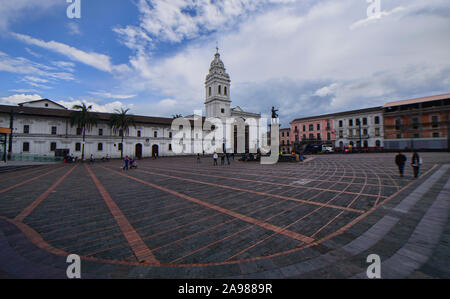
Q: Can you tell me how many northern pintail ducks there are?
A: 0